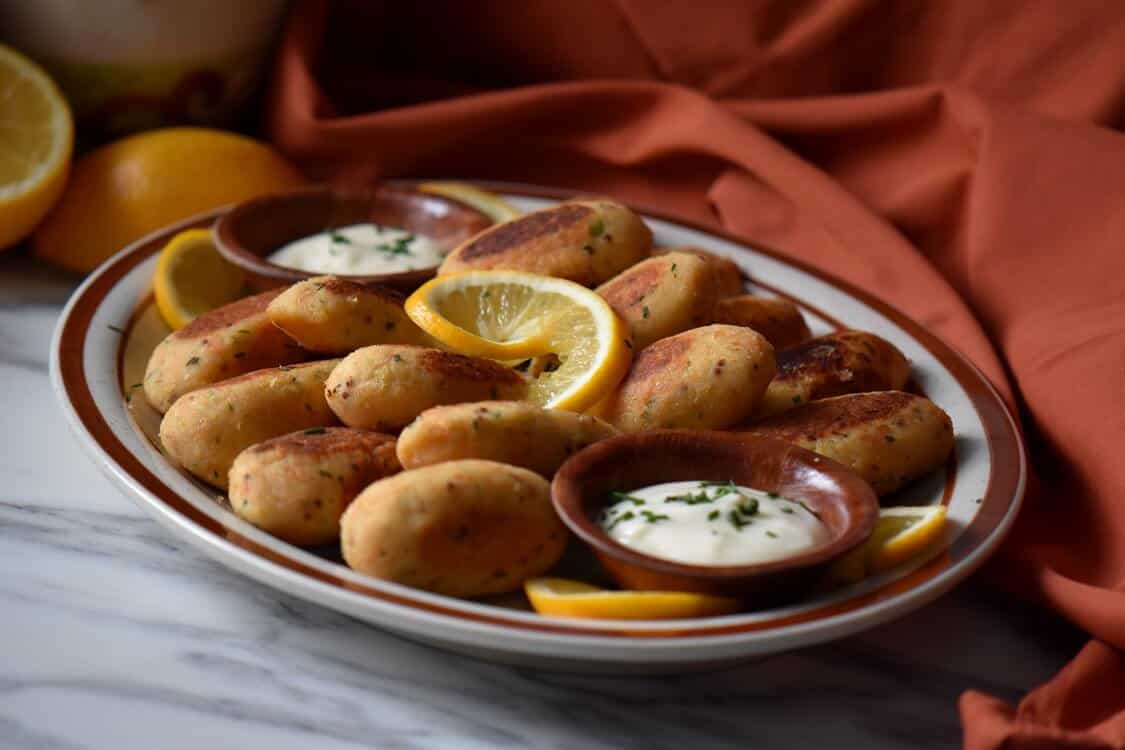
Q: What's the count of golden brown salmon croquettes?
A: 14